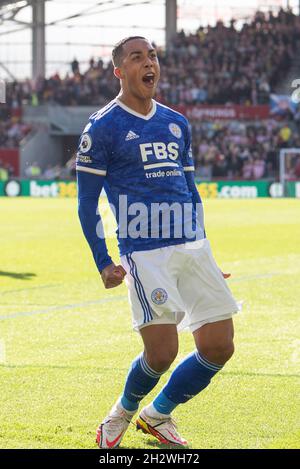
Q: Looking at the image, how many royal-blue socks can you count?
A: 2